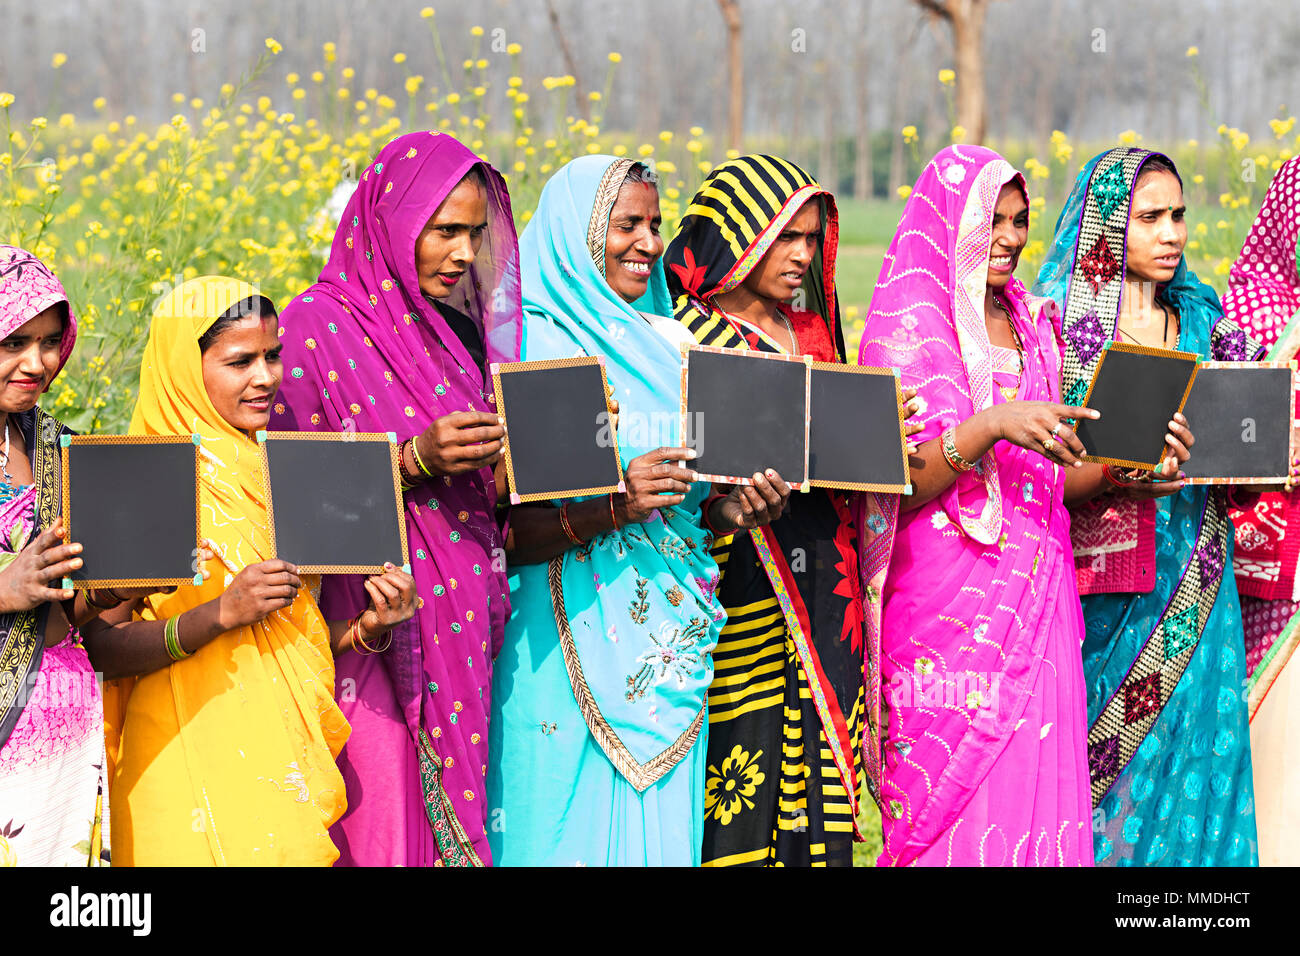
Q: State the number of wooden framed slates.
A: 7